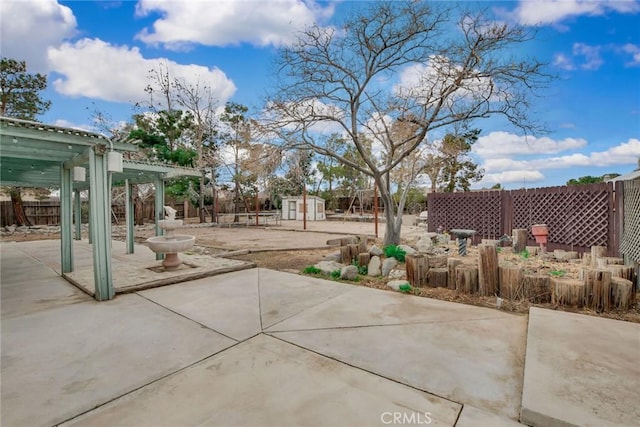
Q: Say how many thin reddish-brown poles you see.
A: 4